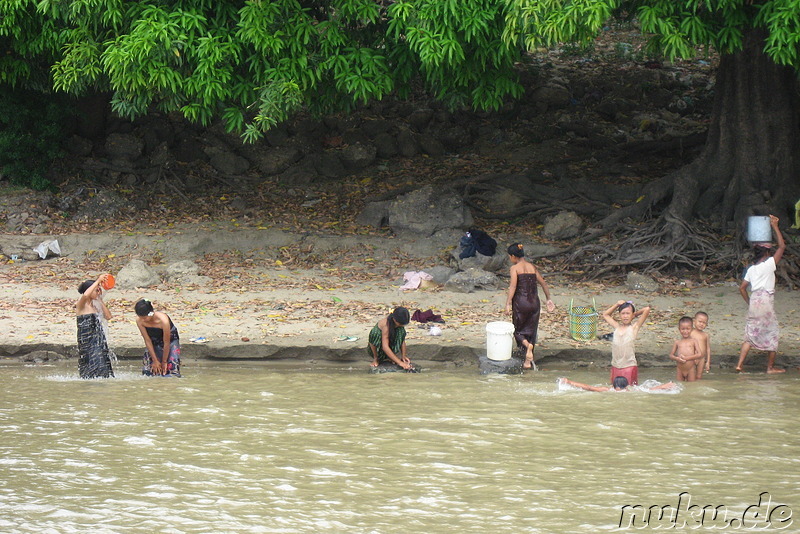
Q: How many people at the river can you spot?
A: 9